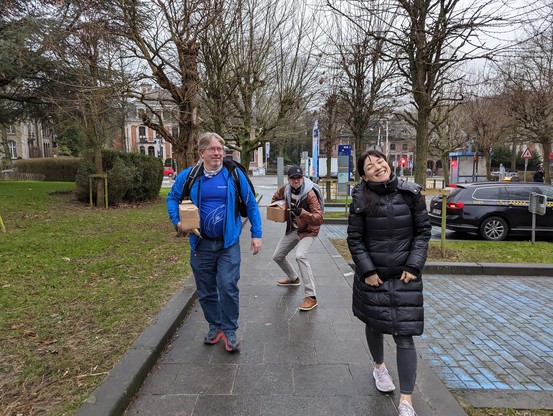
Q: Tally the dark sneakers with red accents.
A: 2